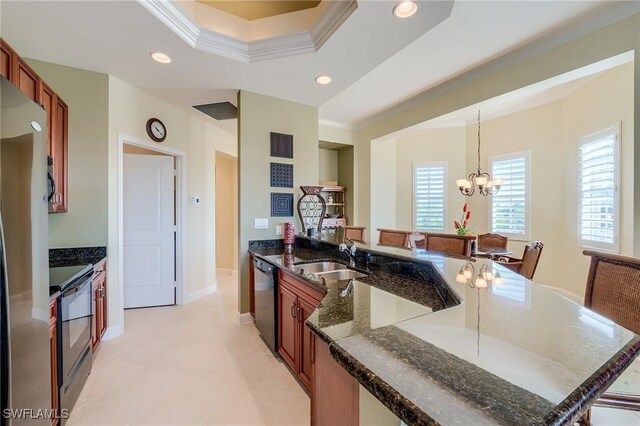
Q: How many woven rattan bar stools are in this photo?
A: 4